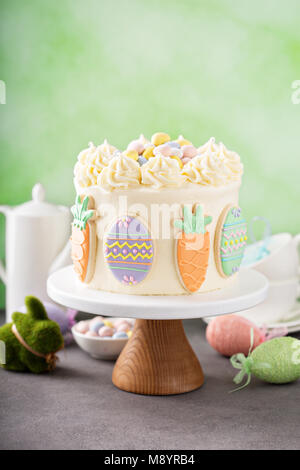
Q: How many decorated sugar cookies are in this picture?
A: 4